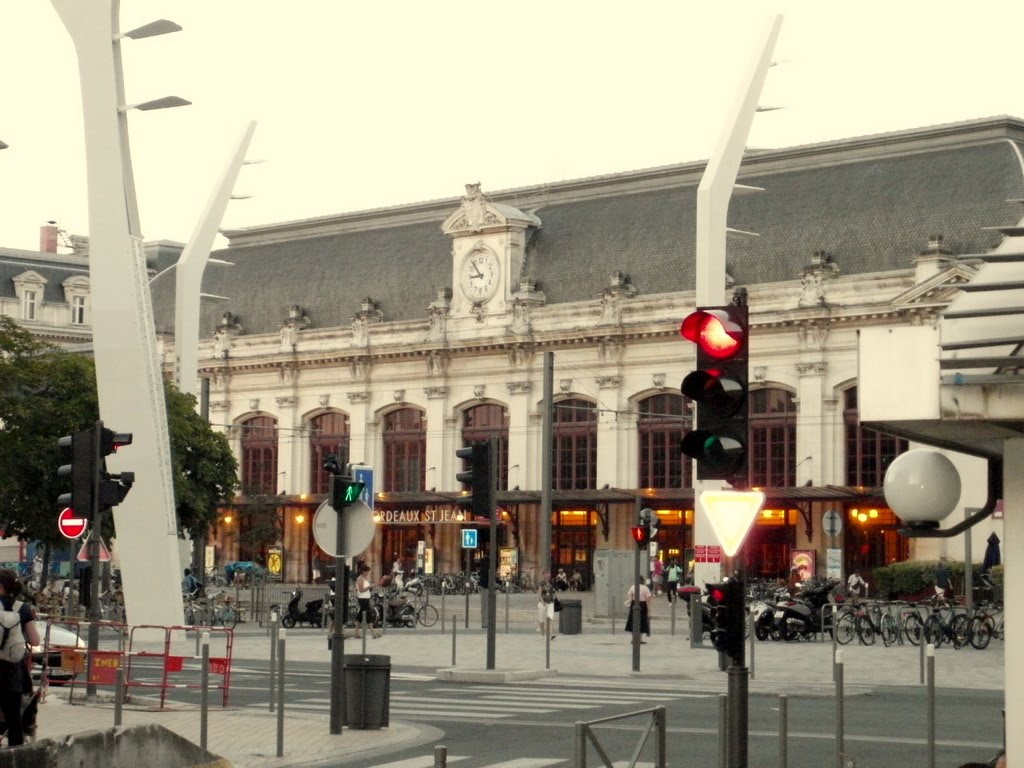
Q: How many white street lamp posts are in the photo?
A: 3